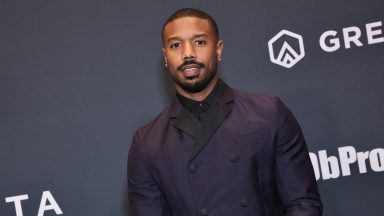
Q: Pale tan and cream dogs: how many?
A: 0